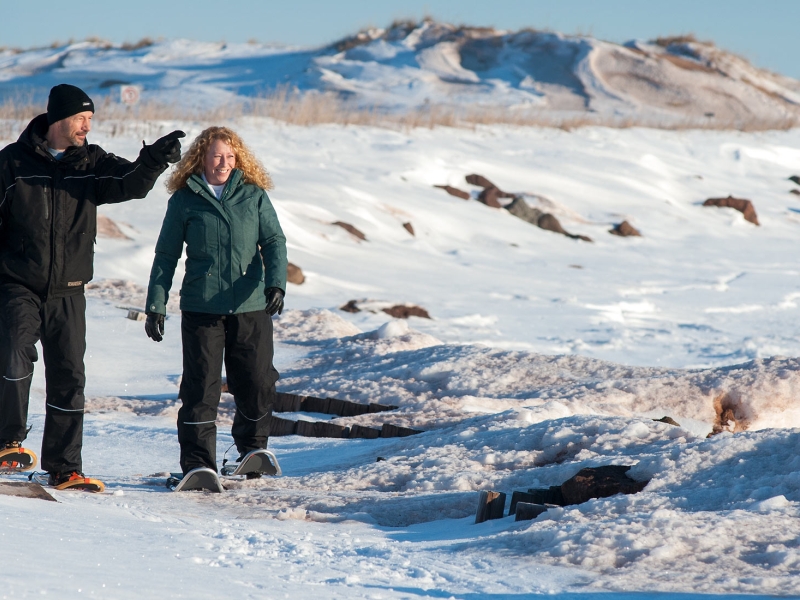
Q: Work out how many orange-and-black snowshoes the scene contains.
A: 2